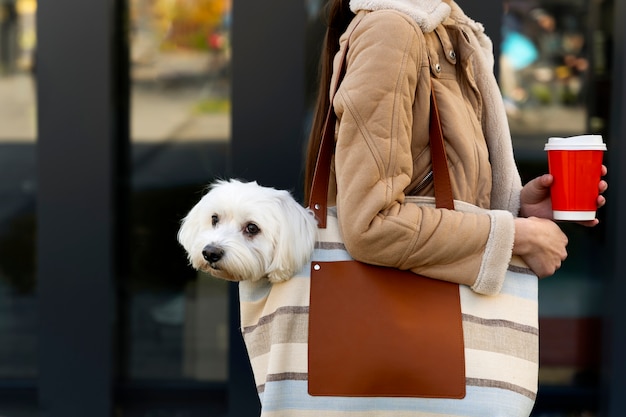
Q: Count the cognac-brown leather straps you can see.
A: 2